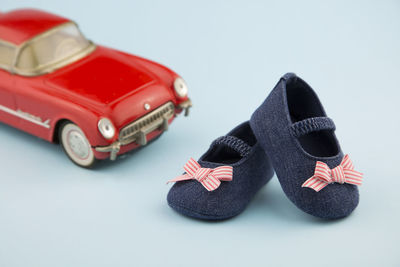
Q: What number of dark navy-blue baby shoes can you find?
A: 2